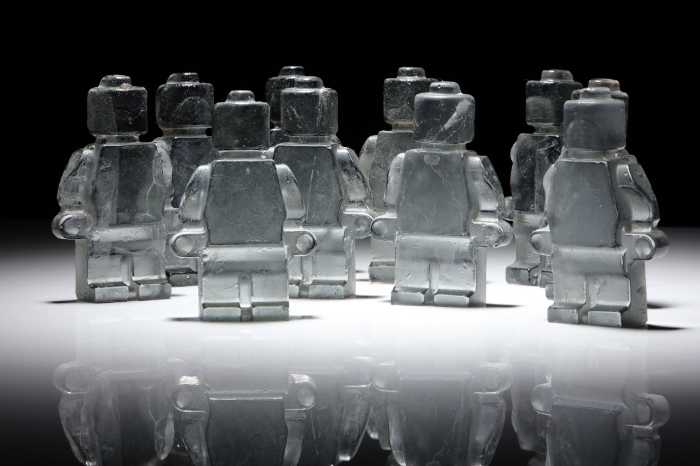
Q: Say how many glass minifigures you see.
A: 10